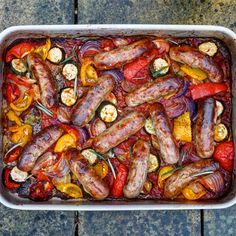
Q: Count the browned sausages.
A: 12